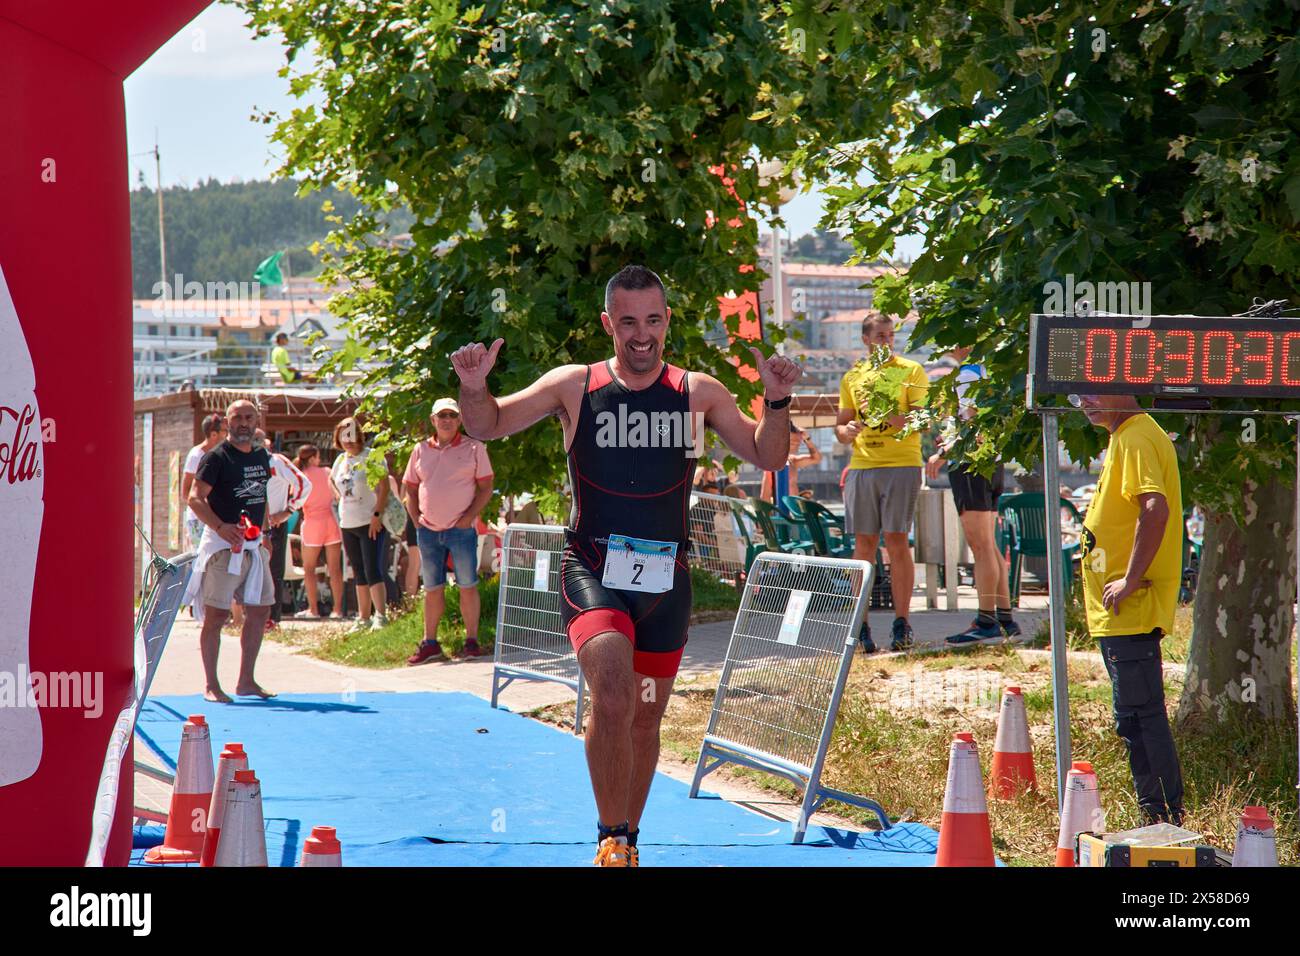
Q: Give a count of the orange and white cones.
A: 8